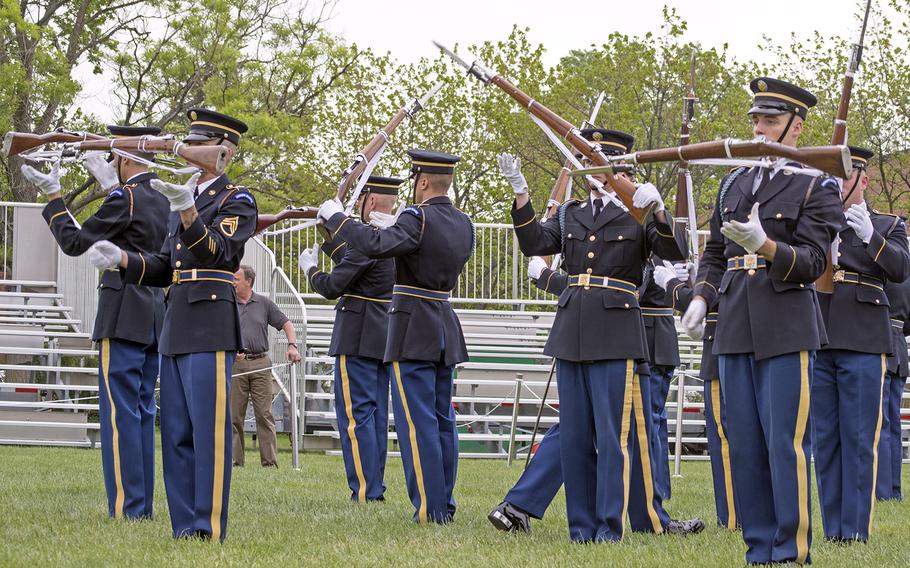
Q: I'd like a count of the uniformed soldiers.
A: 11